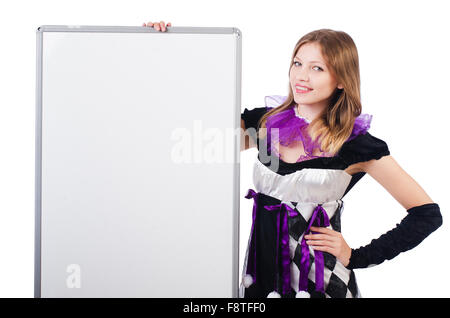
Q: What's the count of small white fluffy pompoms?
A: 3